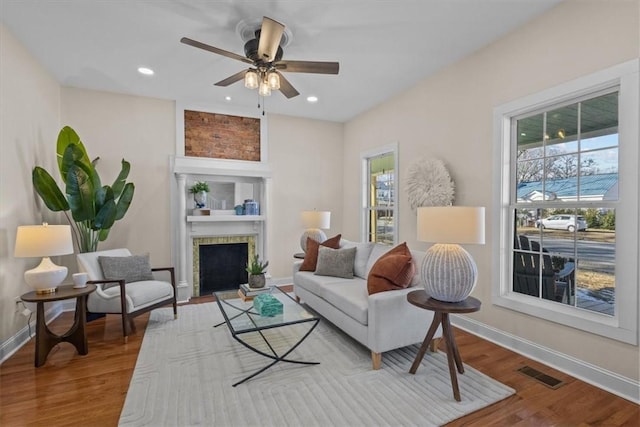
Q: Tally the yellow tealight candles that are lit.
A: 0